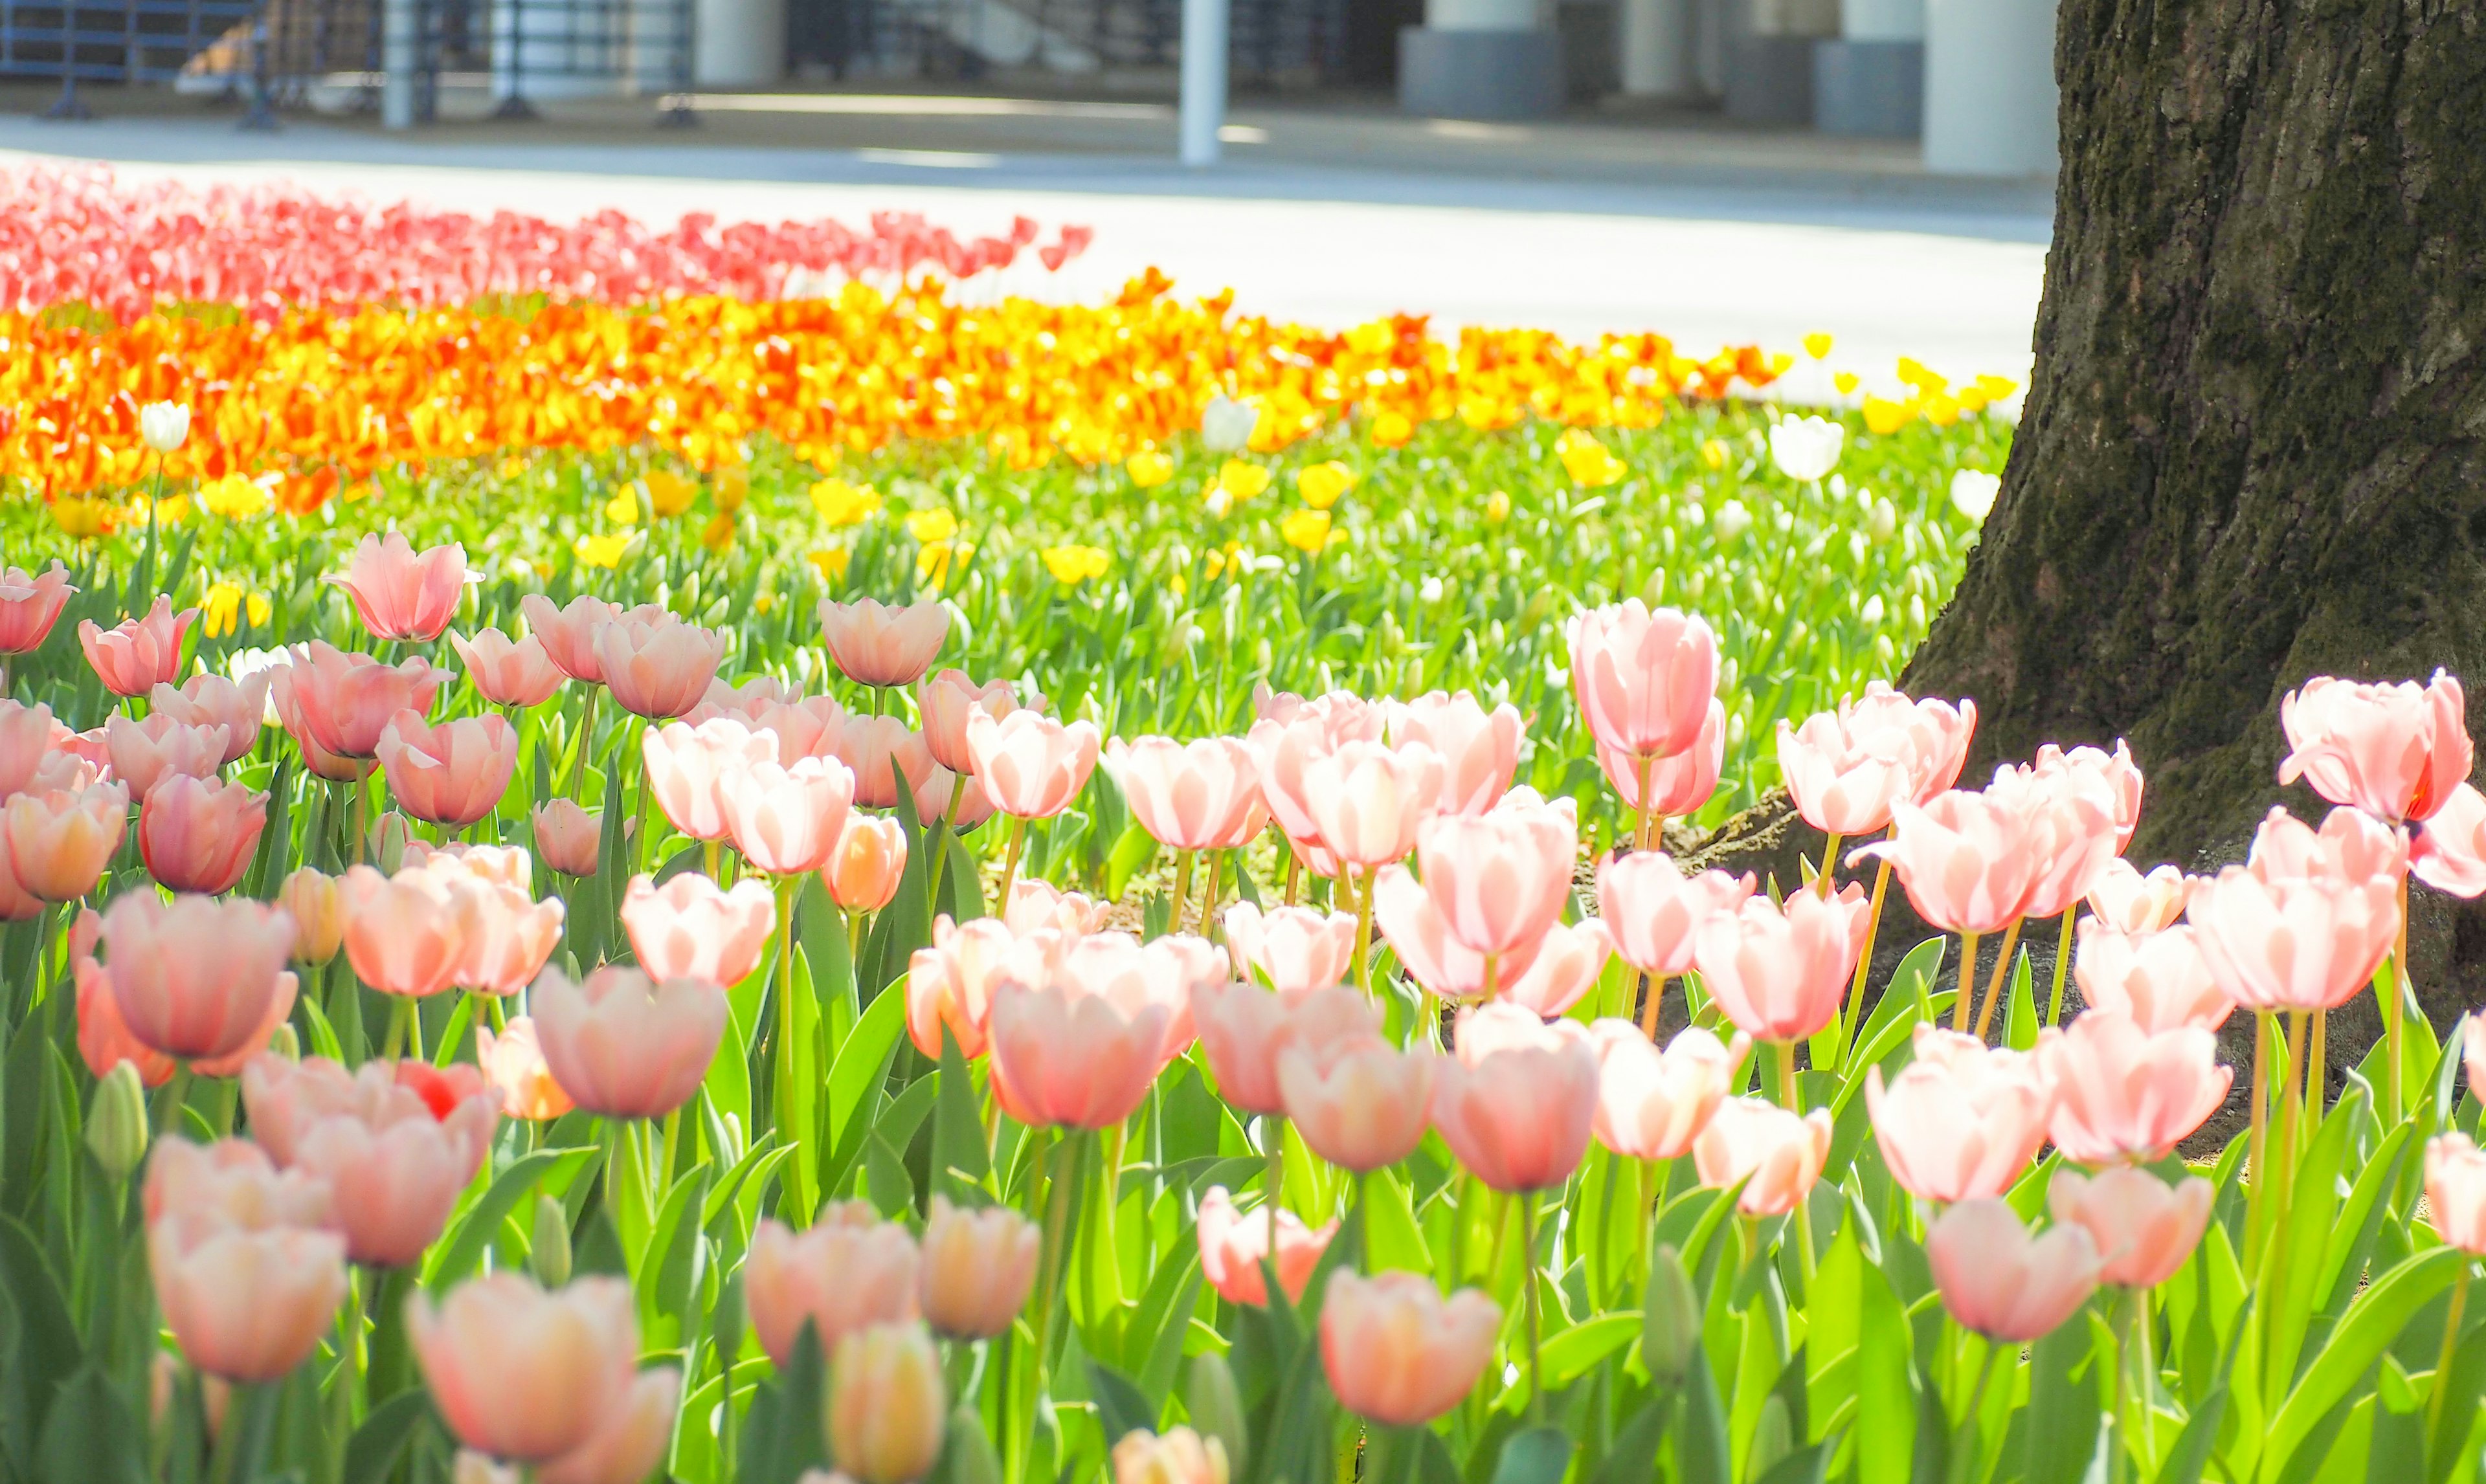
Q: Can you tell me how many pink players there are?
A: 0